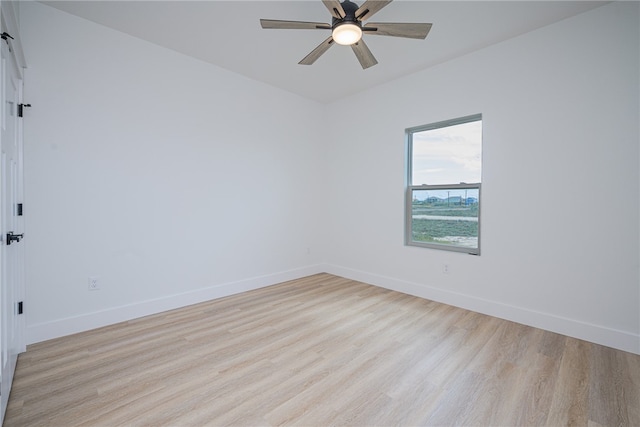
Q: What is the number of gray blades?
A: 6